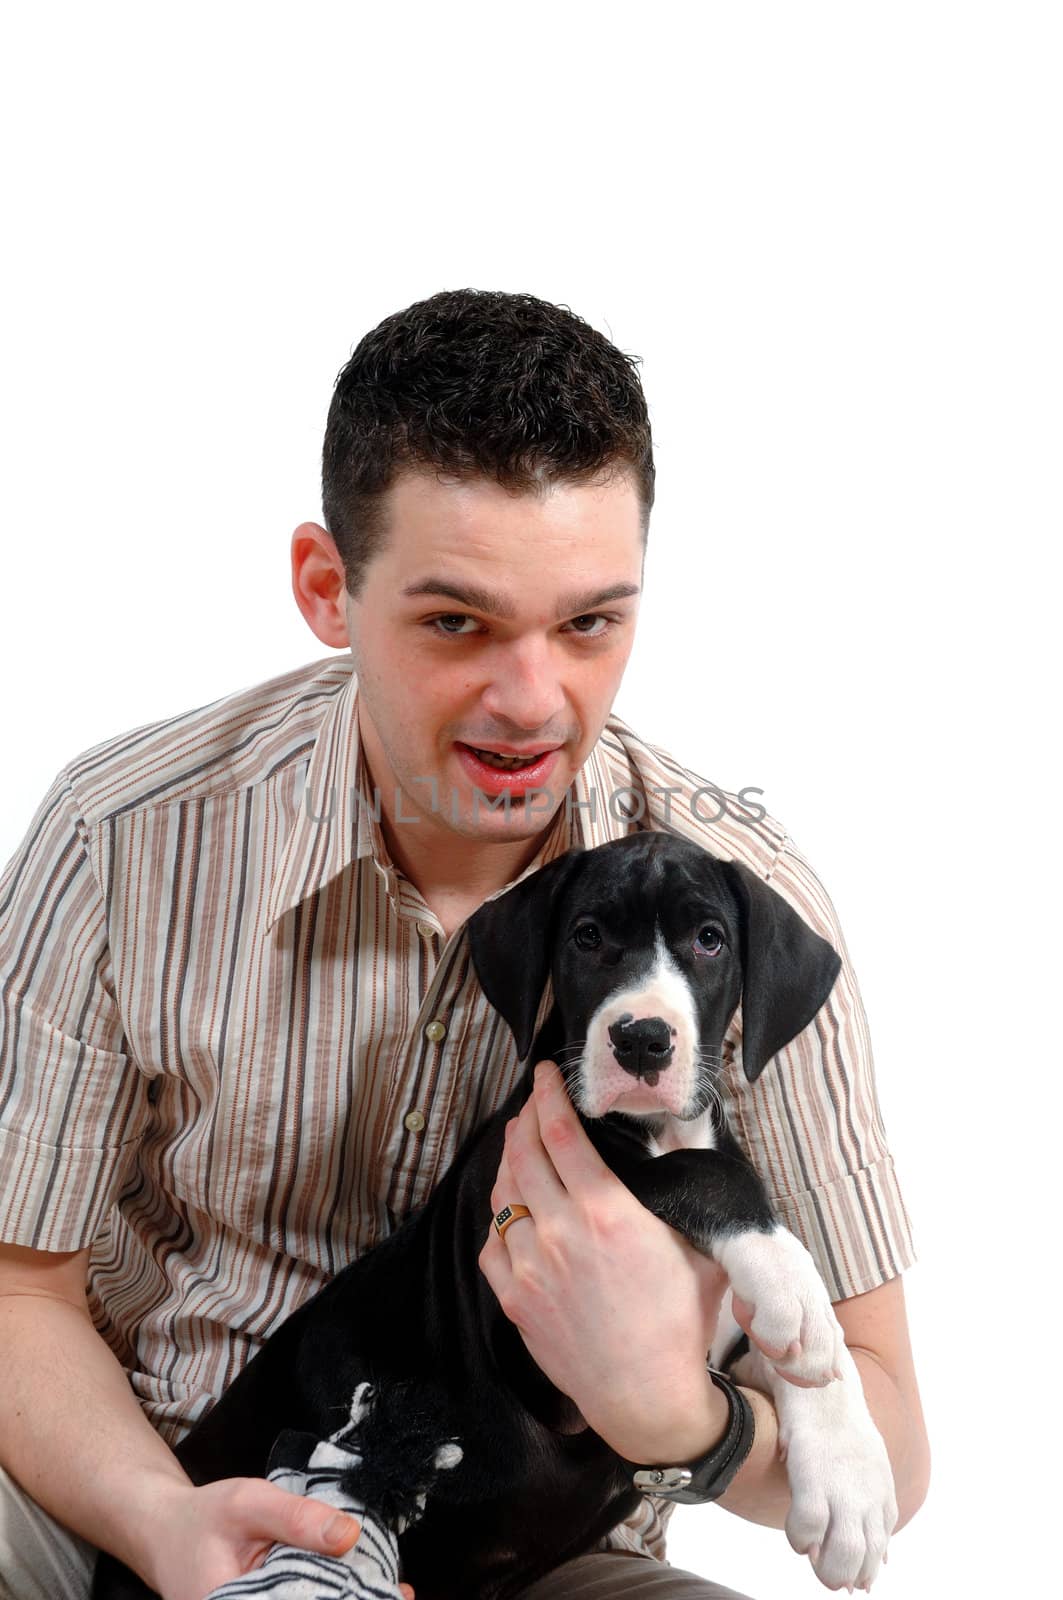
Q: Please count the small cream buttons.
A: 3